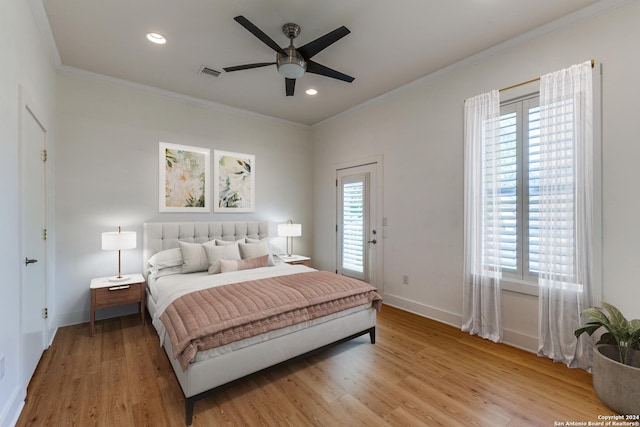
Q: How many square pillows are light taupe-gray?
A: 5